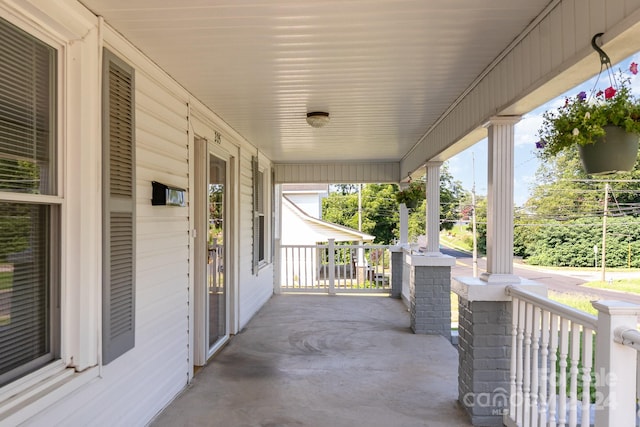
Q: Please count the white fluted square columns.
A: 3